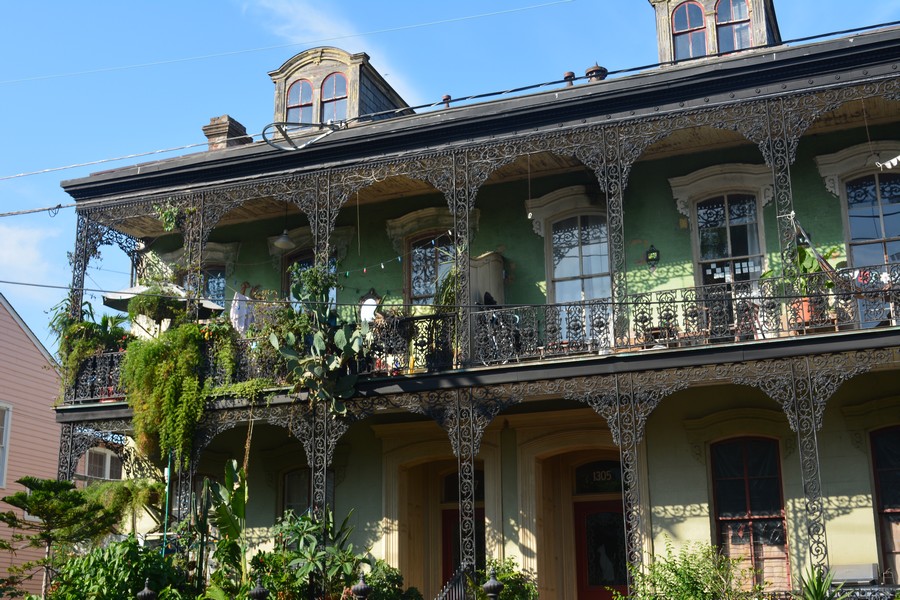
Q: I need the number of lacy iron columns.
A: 12